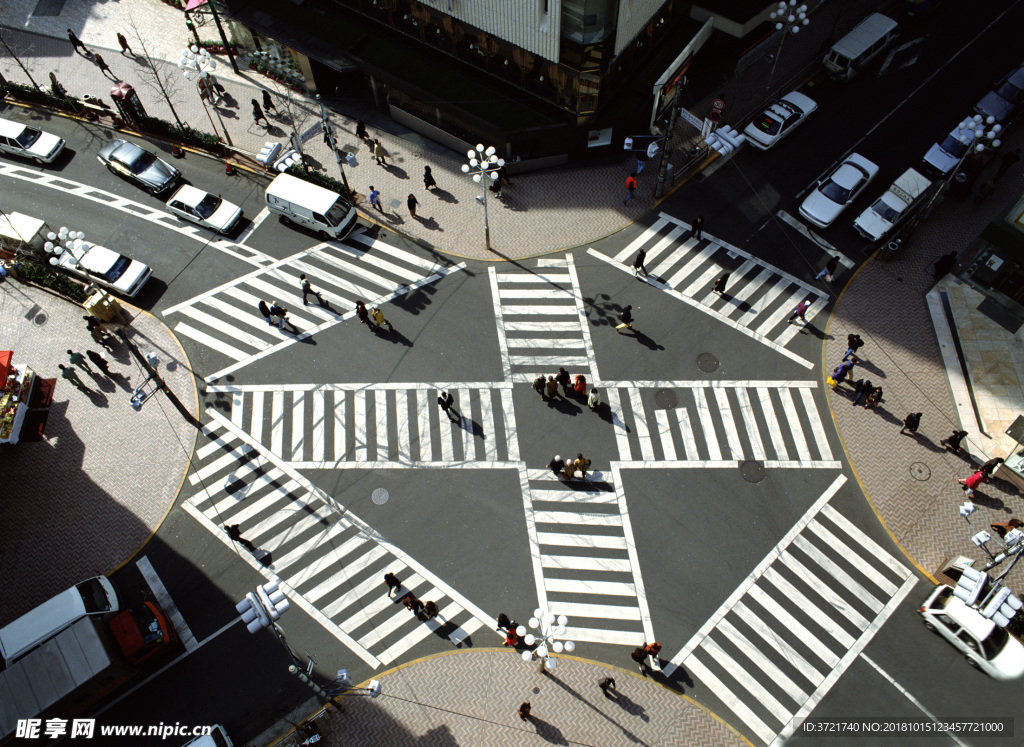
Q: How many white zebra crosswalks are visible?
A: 8